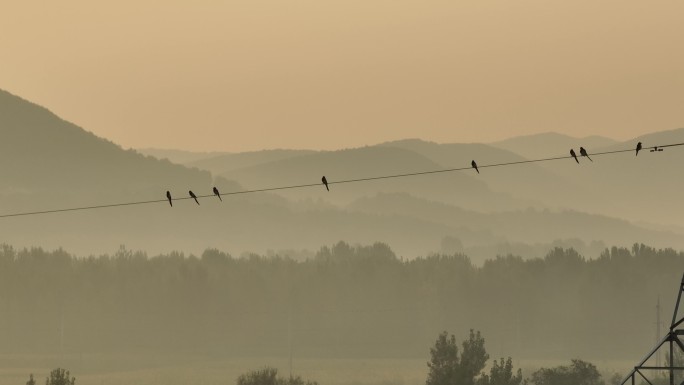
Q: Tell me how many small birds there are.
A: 8